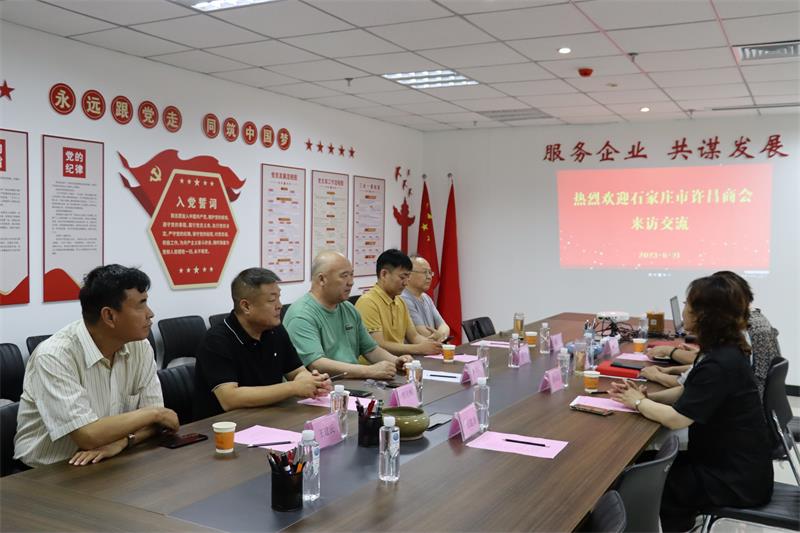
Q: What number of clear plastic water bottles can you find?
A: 11